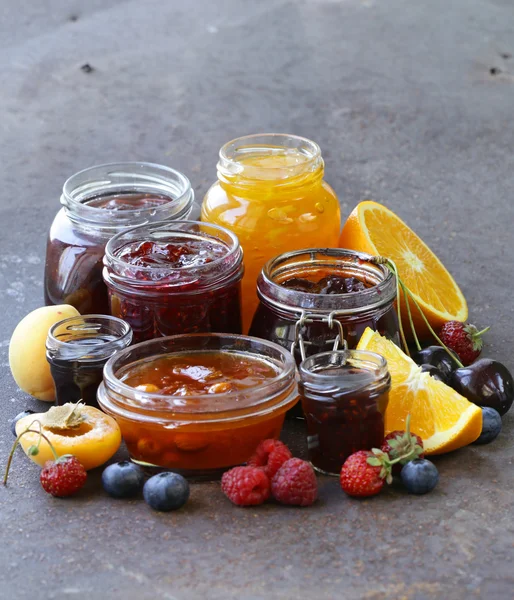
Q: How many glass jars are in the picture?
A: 7